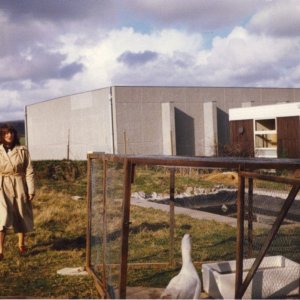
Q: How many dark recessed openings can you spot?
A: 2